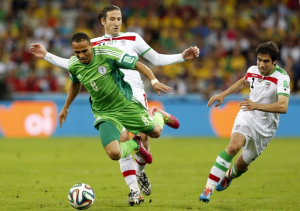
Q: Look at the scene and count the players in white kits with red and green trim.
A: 2